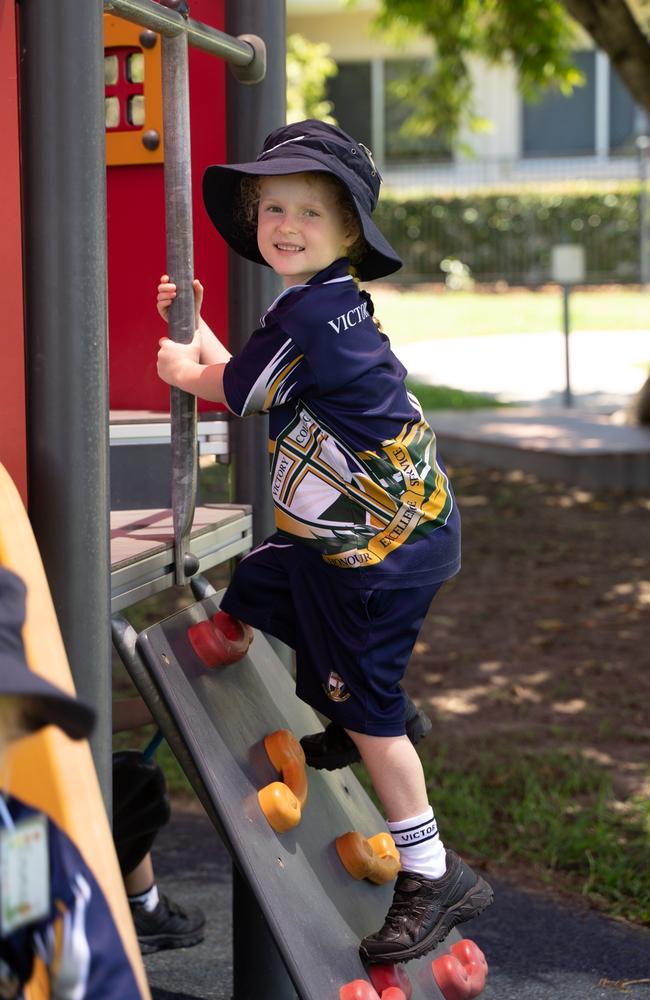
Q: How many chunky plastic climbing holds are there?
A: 5